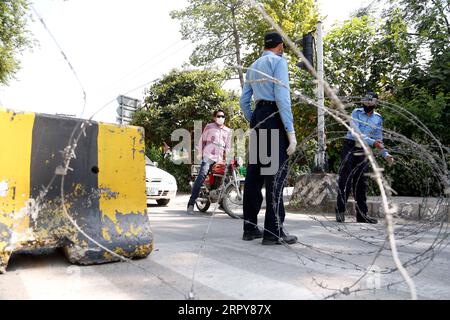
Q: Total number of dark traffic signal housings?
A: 1